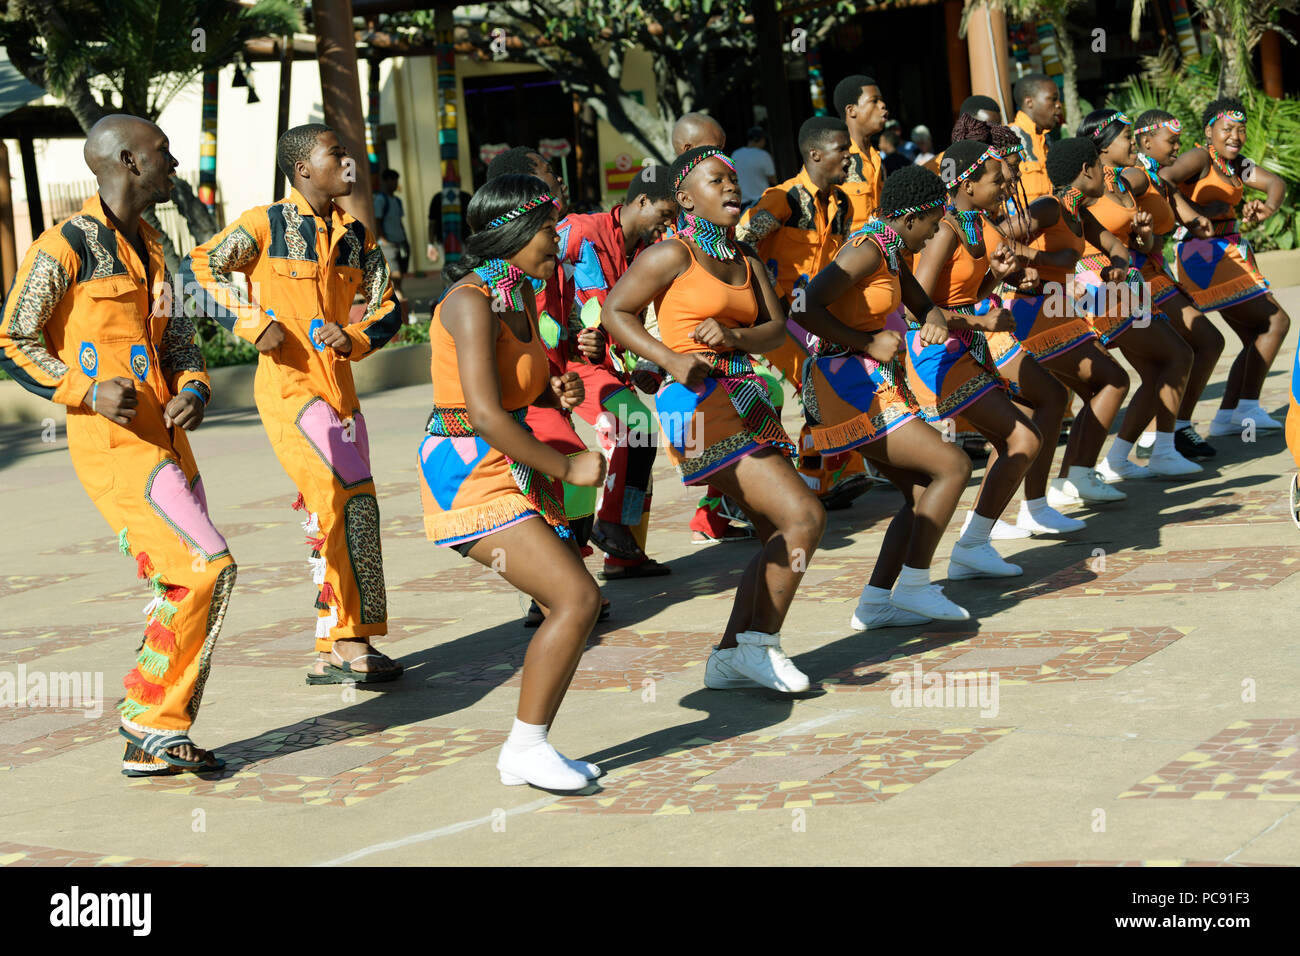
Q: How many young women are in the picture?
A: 9